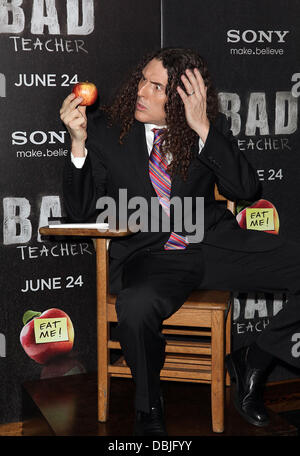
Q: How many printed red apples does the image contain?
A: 2